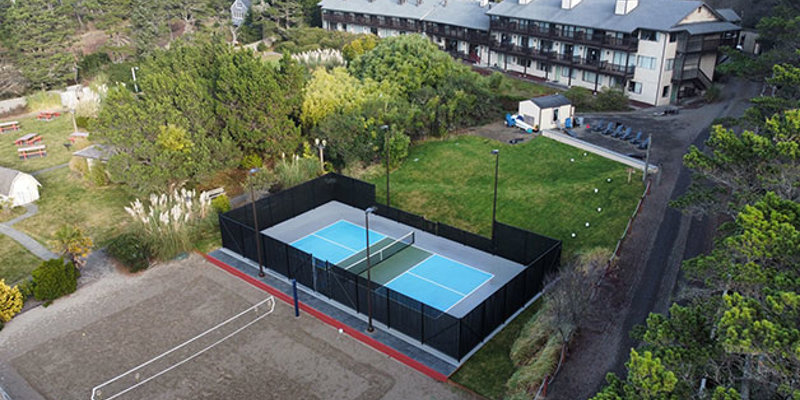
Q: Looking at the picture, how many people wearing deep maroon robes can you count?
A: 0